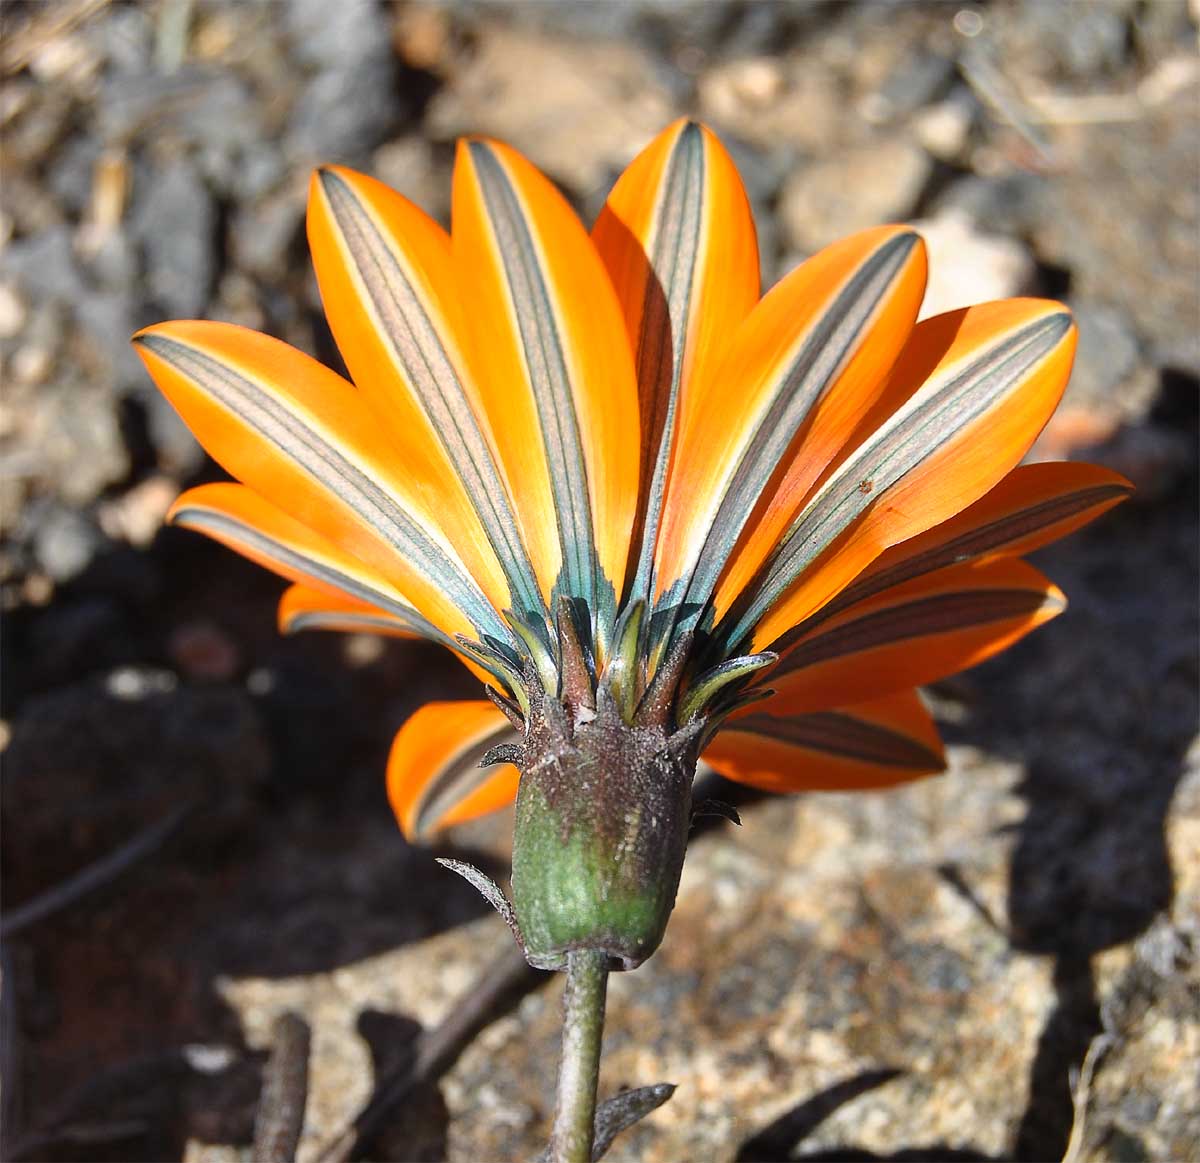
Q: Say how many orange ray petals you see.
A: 12